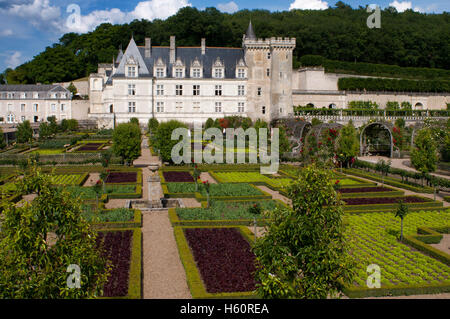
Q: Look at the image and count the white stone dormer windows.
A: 6